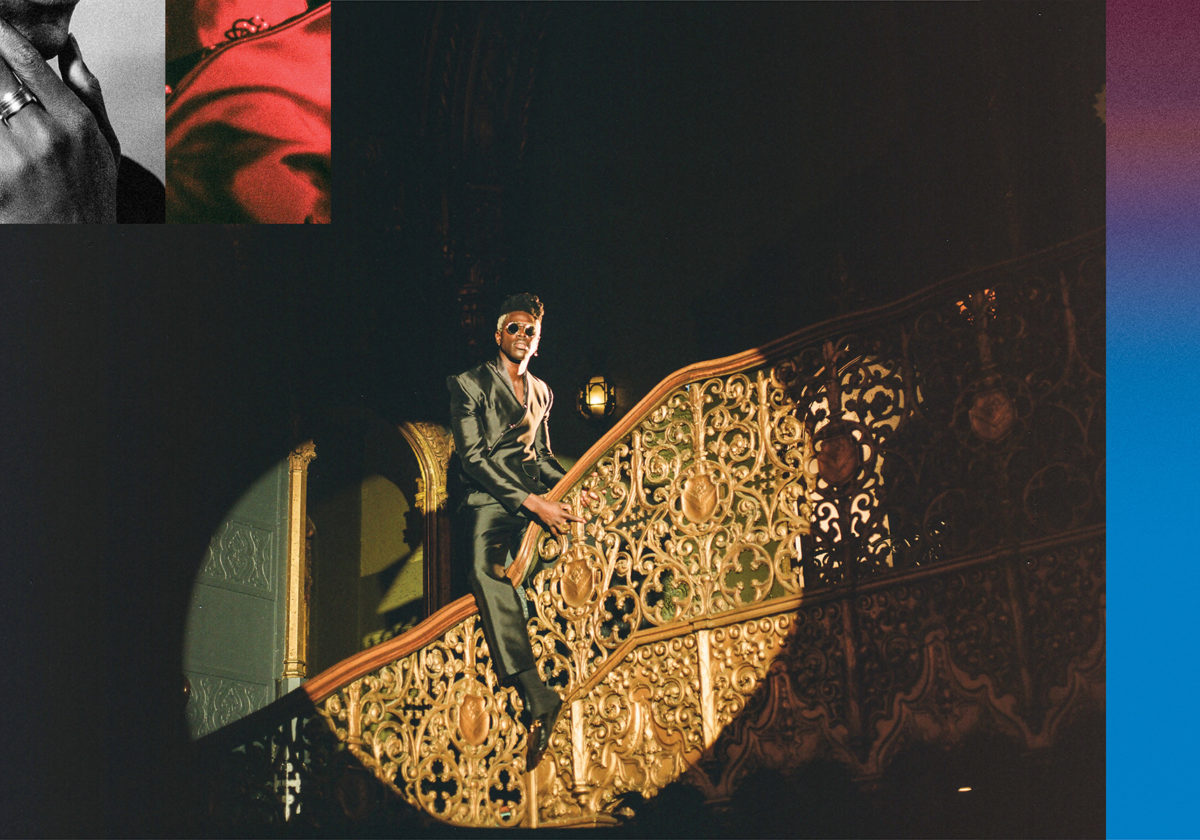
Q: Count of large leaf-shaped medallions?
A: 5